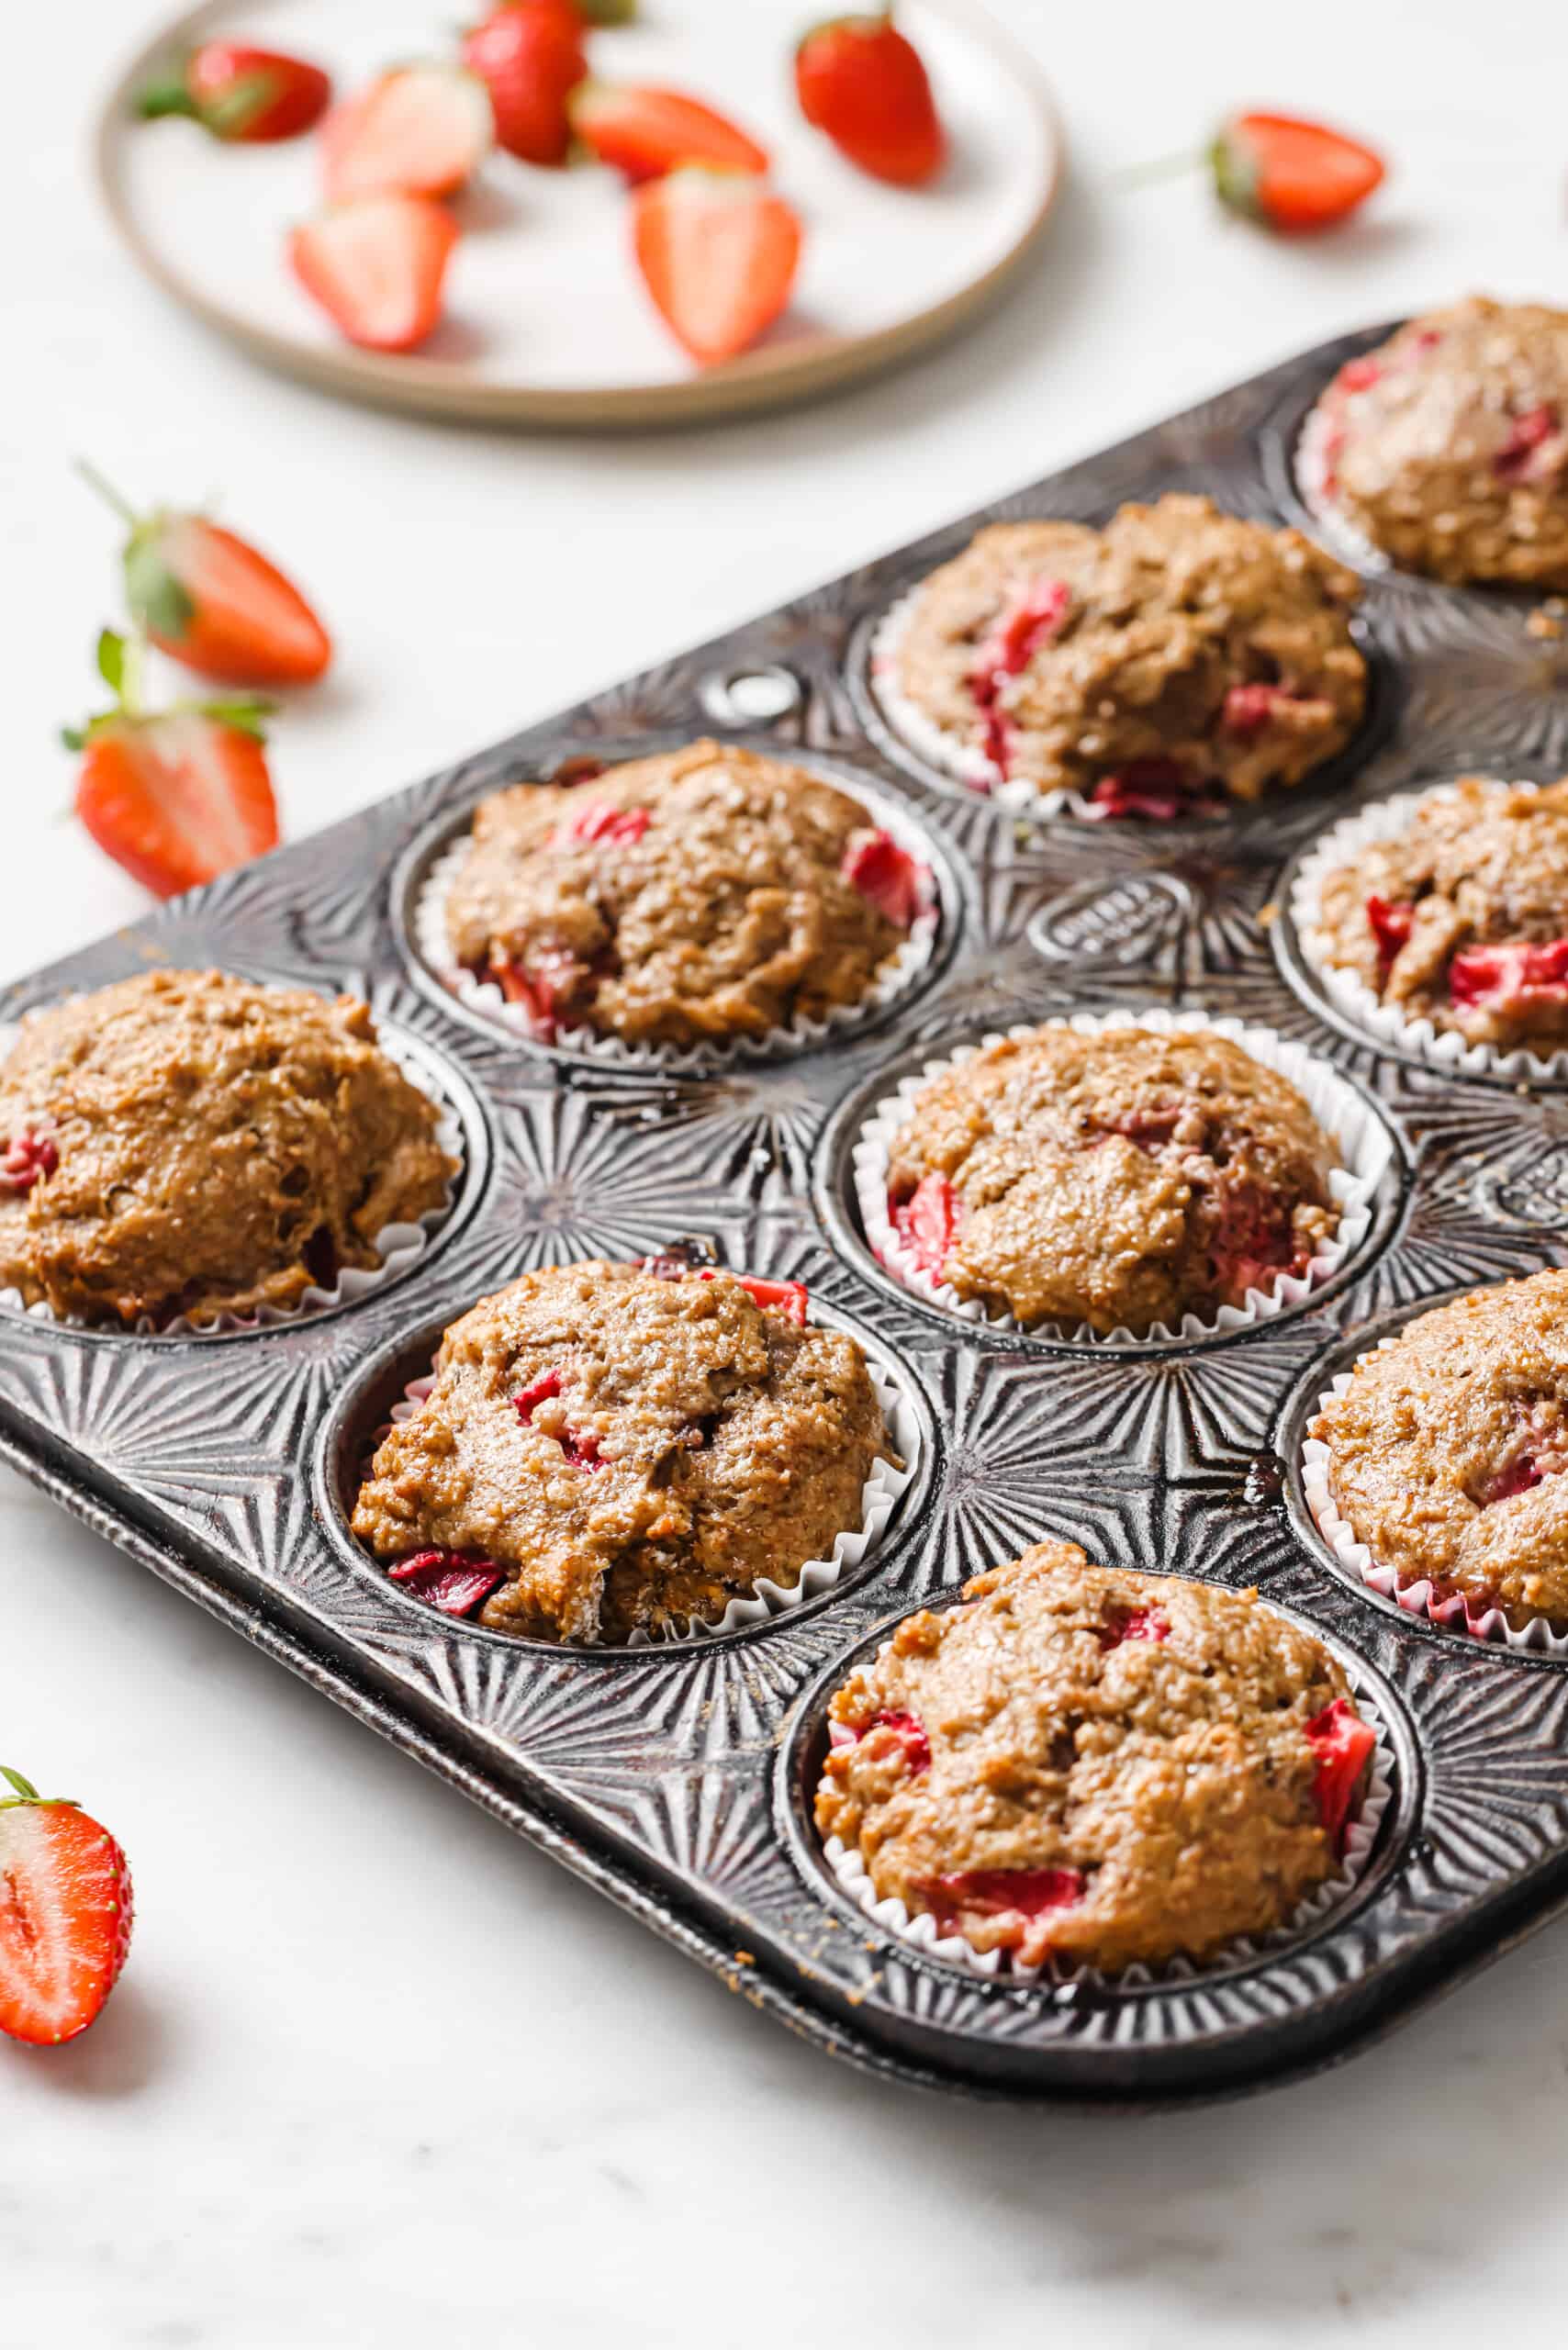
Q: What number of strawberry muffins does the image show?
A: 9